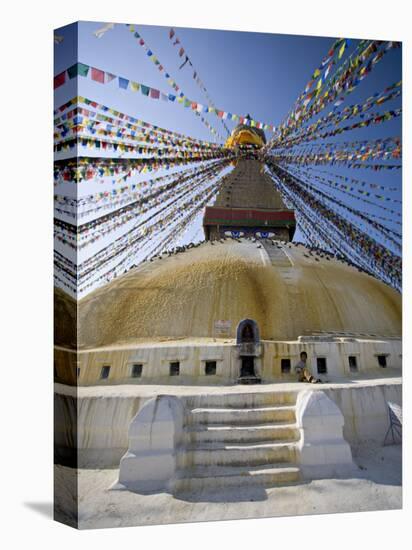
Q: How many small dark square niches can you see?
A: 8